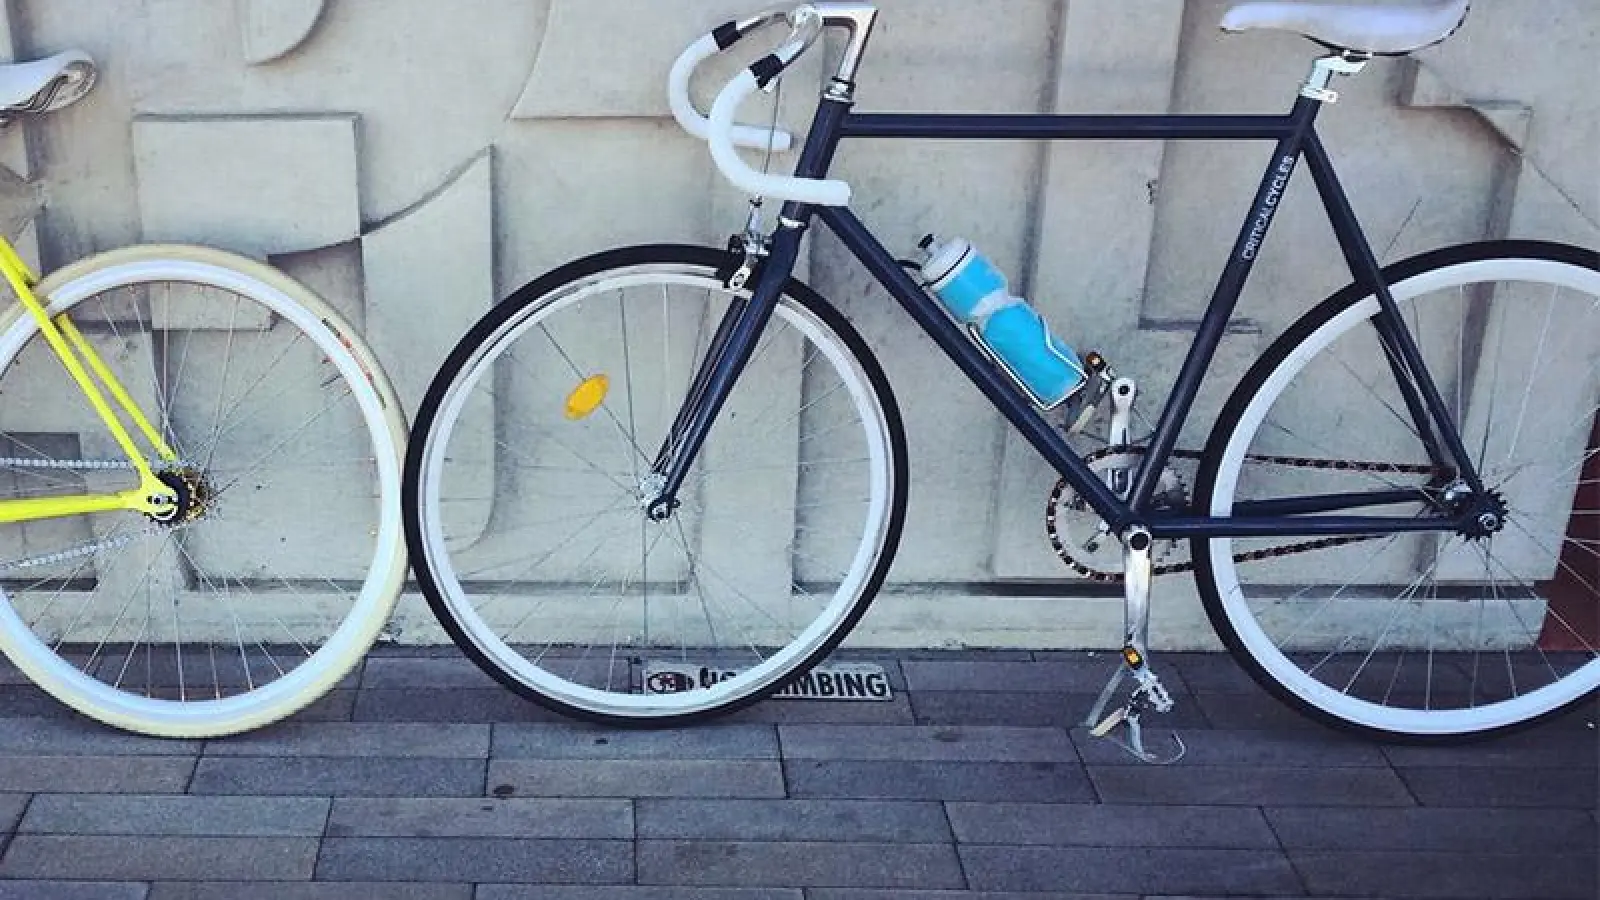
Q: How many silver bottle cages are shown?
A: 1